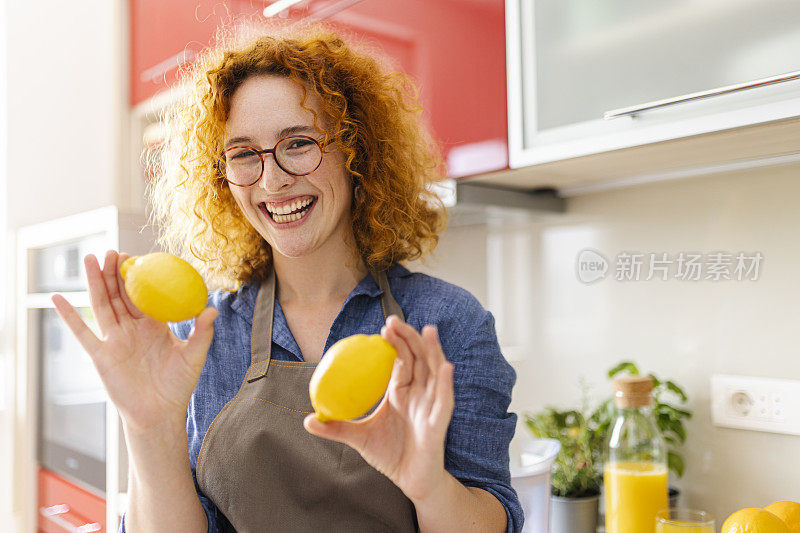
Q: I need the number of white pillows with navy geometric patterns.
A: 0